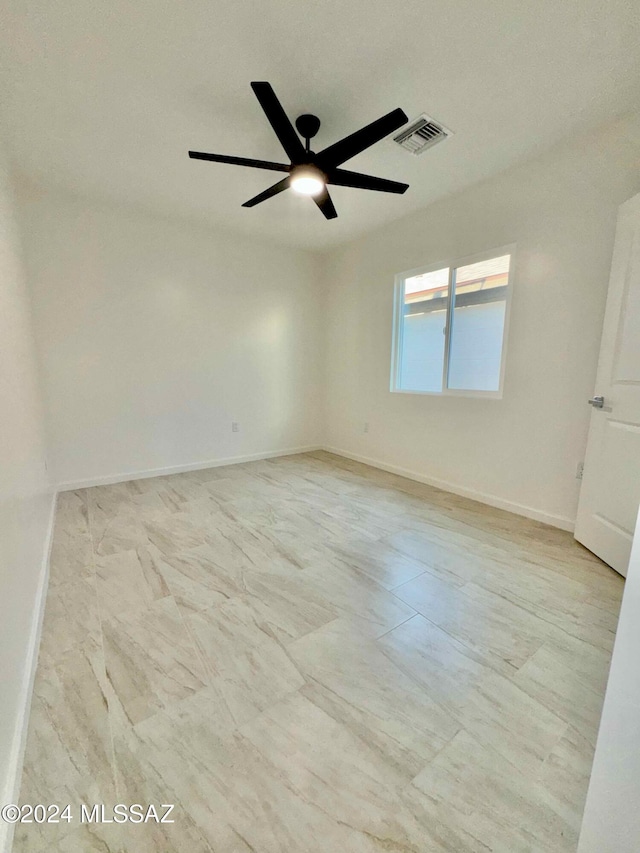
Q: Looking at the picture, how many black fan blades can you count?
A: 6